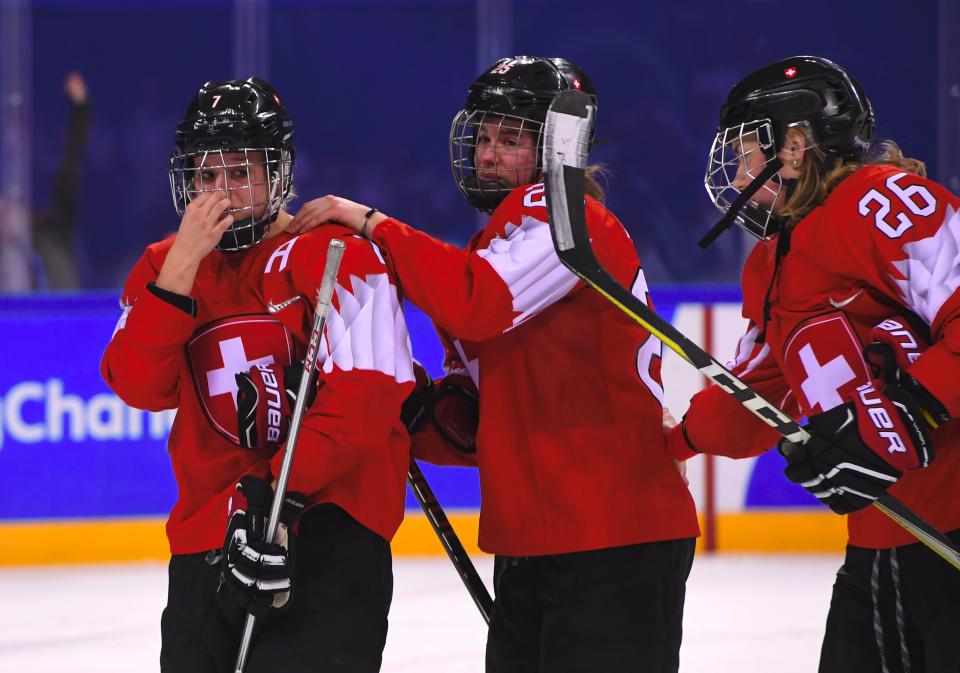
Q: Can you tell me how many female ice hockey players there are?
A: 3